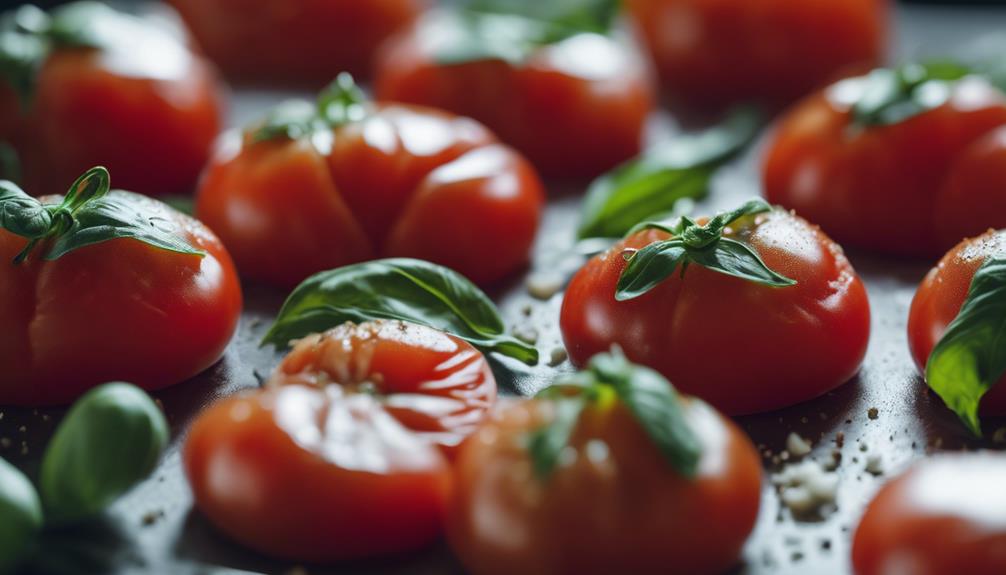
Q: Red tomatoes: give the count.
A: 12